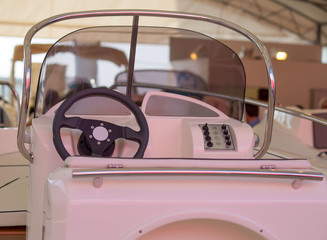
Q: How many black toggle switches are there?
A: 8